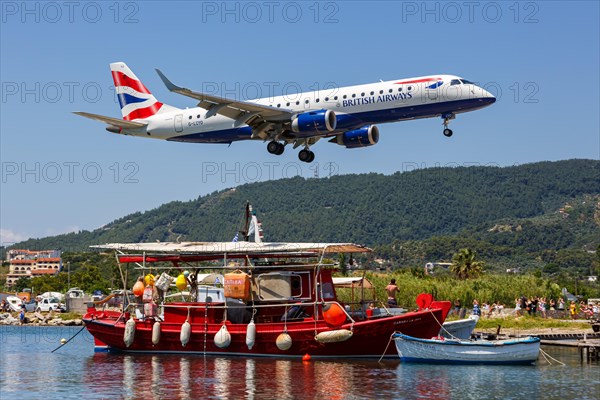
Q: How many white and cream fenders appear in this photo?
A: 7